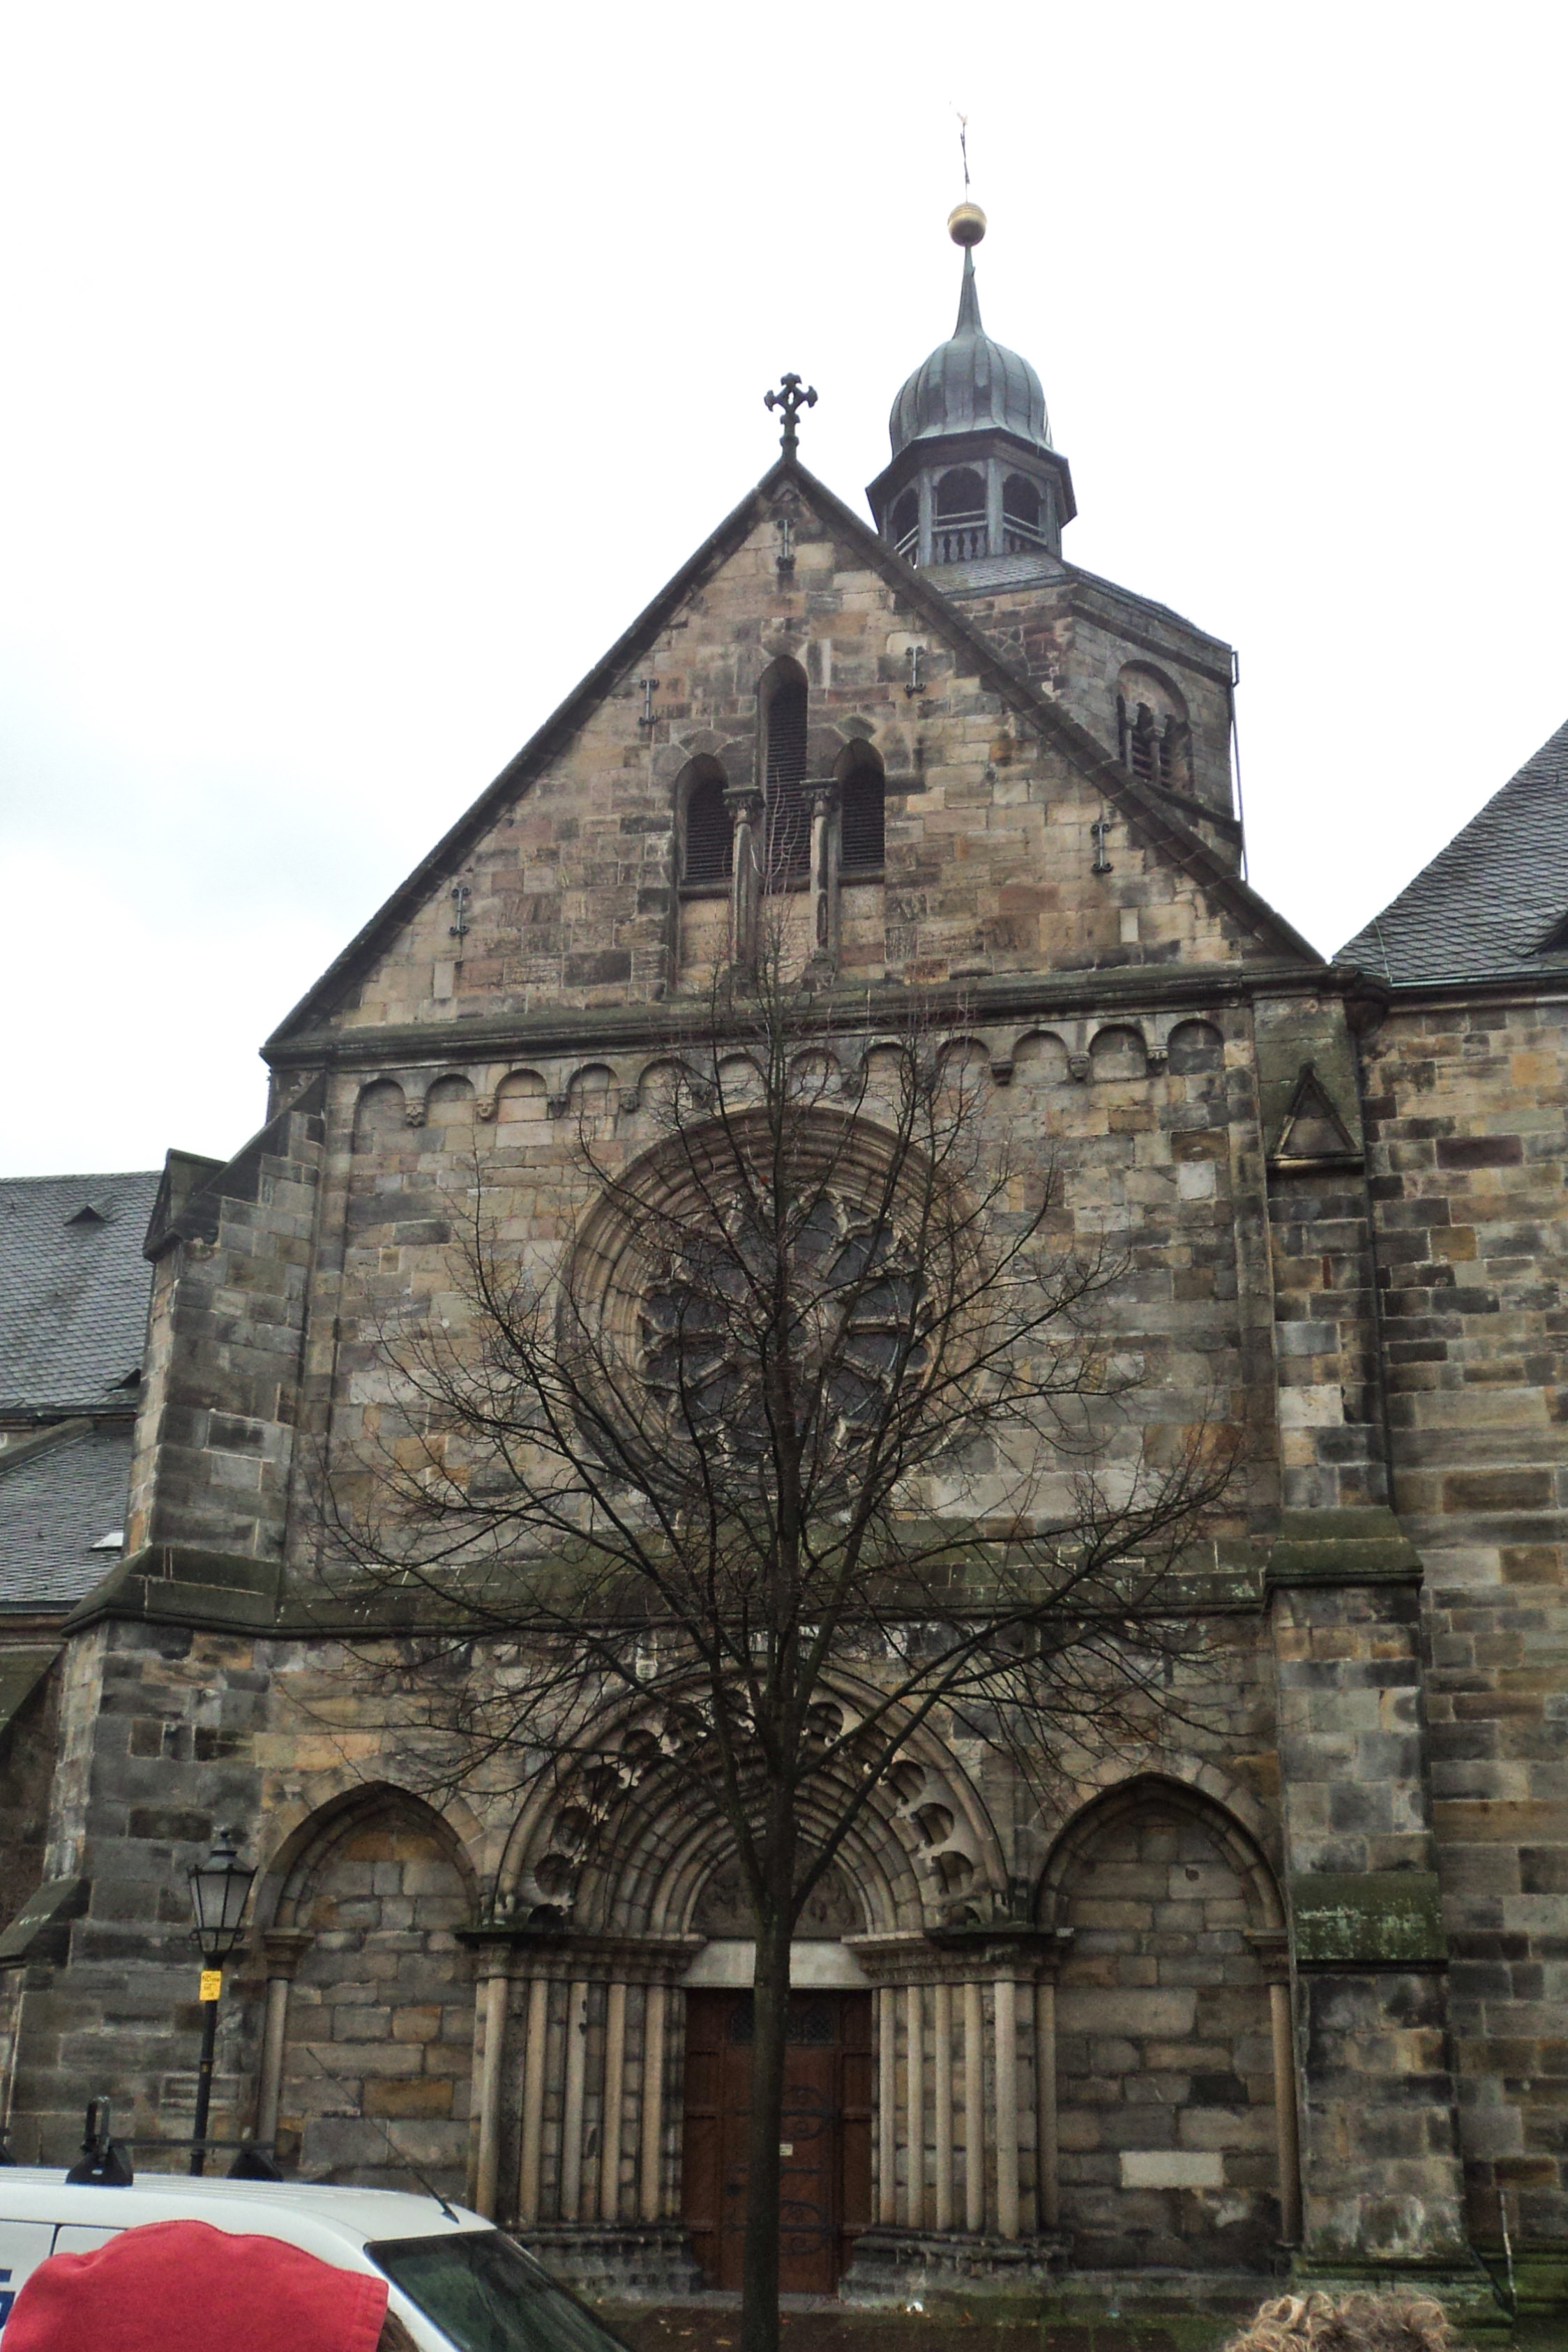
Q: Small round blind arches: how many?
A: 12